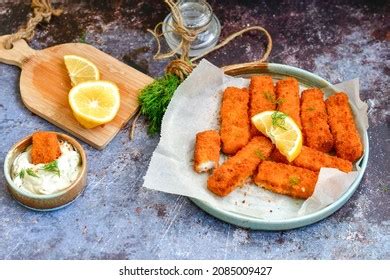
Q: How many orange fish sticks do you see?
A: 10